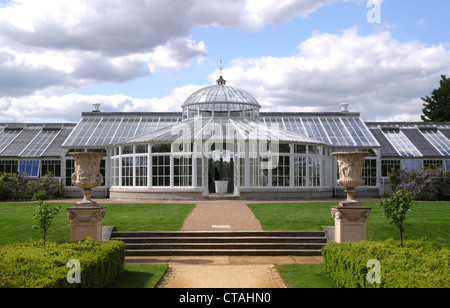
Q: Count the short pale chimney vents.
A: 2